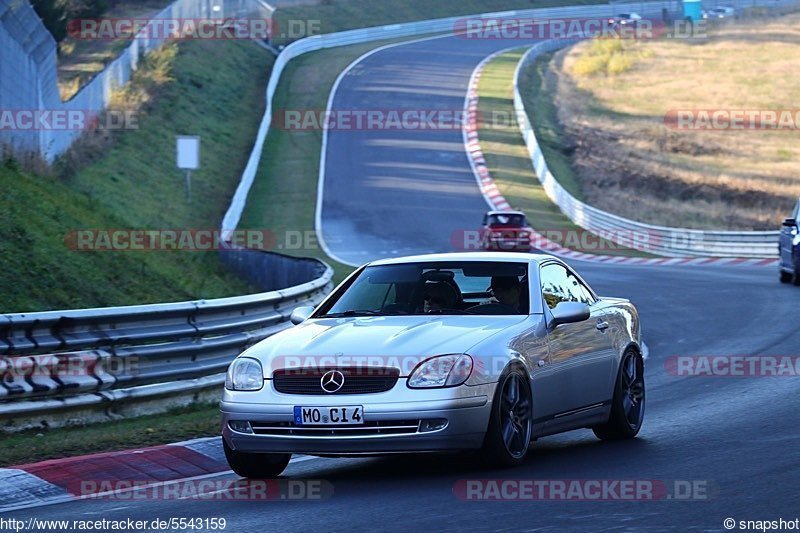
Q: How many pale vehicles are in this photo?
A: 3